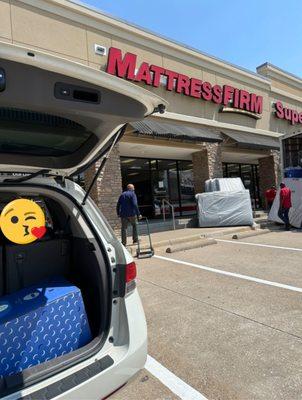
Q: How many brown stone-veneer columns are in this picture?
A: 3